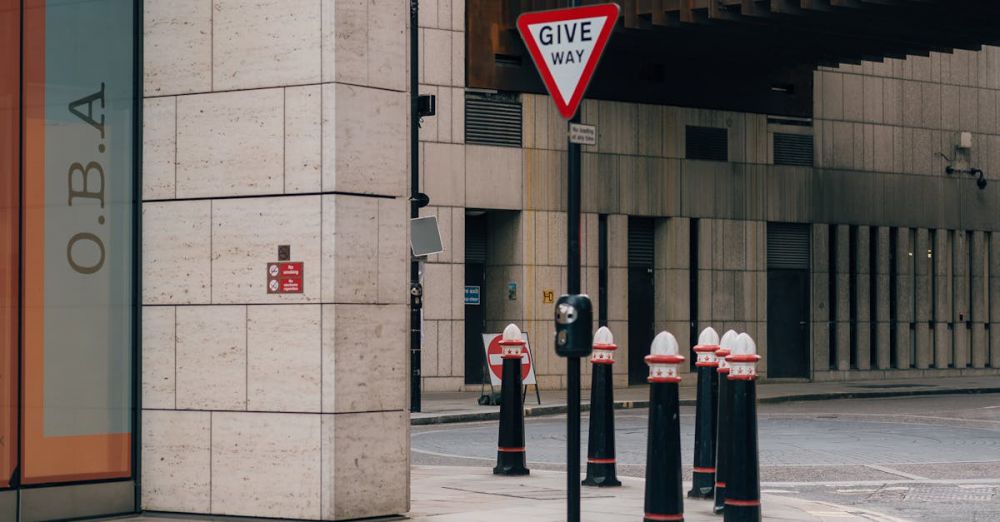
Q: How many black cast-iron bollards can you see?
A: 6